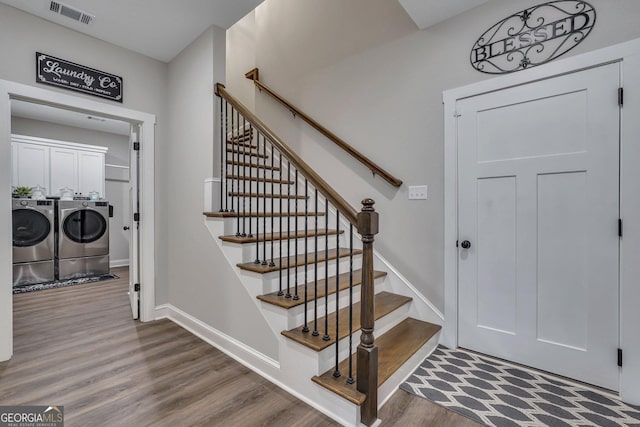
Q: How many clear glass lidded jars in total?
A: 3